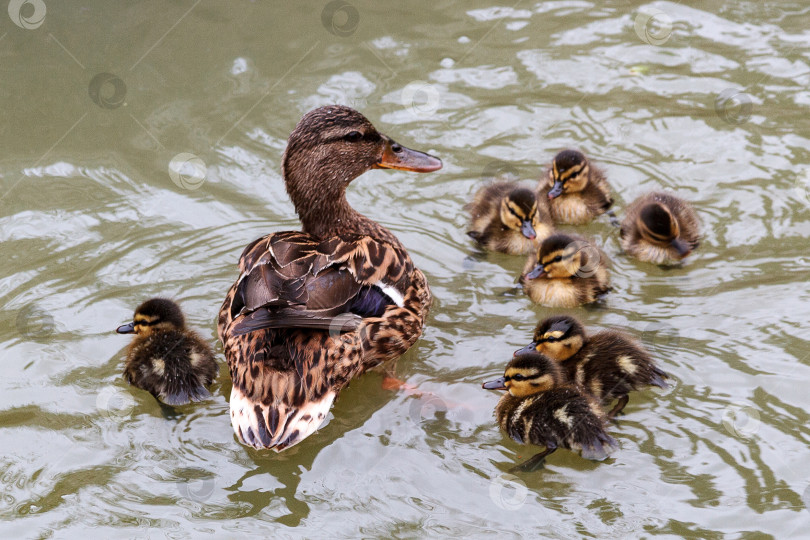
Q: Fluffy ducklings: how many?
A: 7